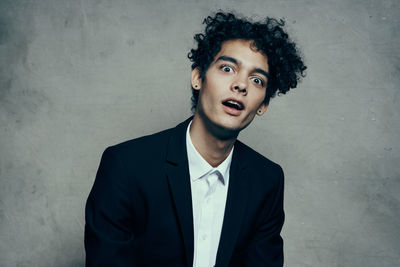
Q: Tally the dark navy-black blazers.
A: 1